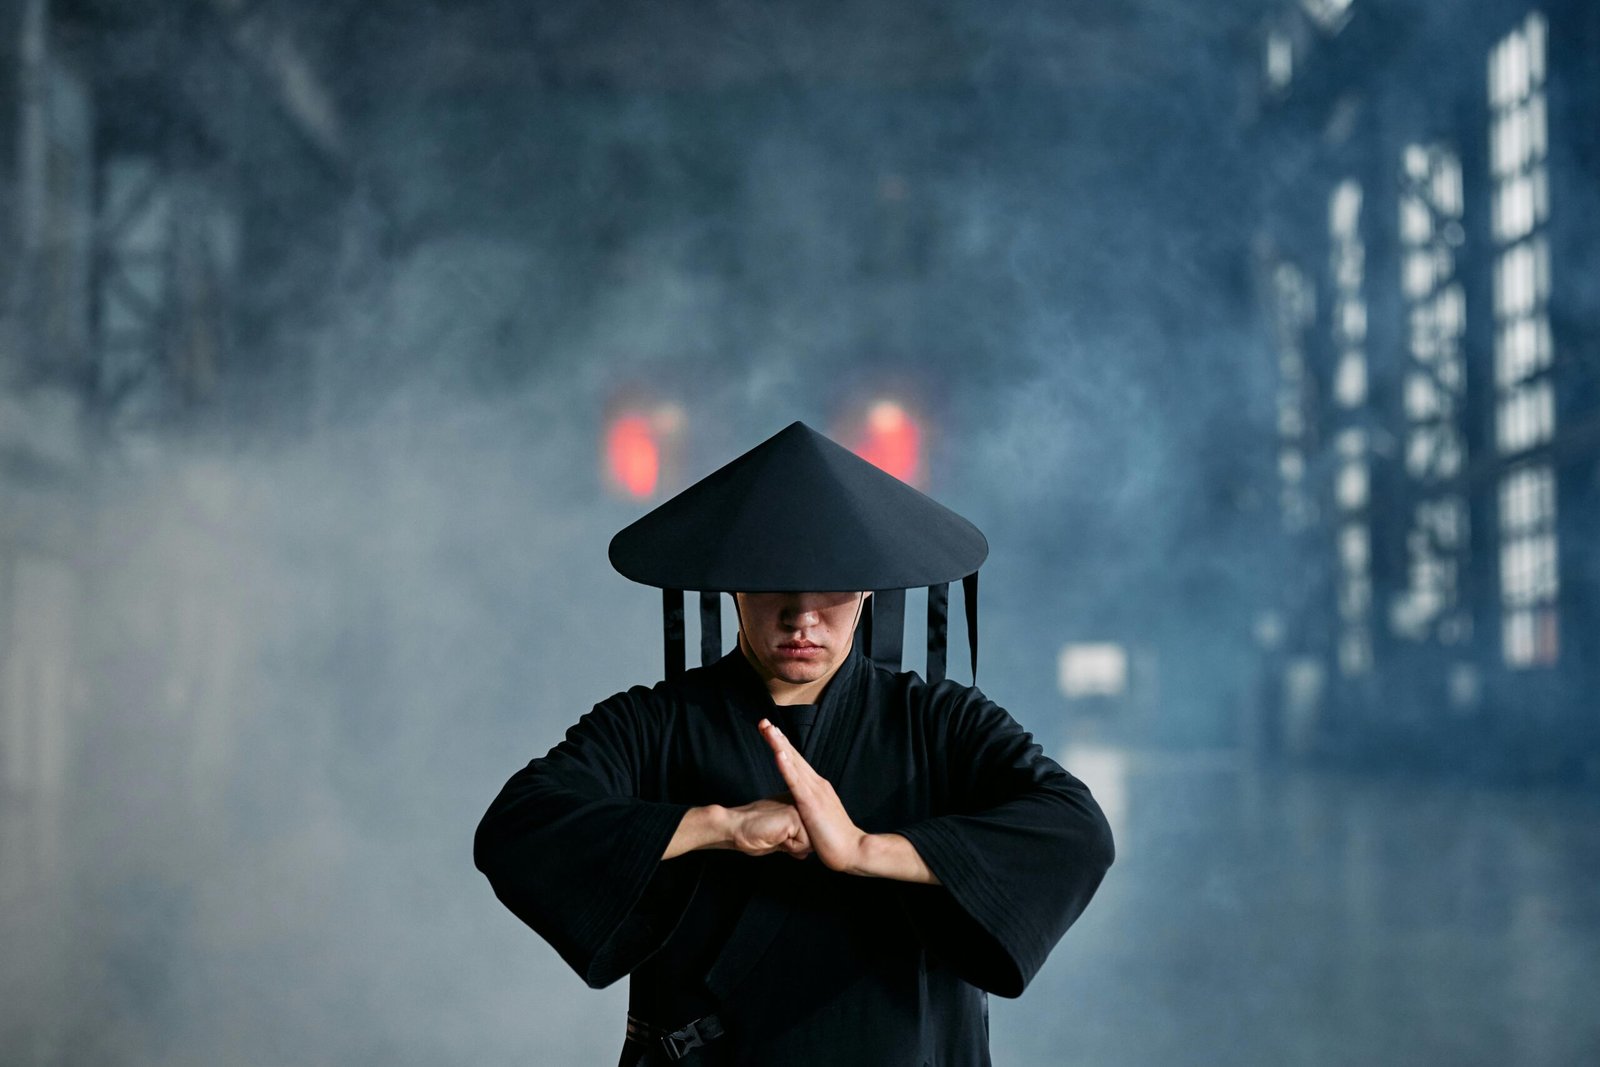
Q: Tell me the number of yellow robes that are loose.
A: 0